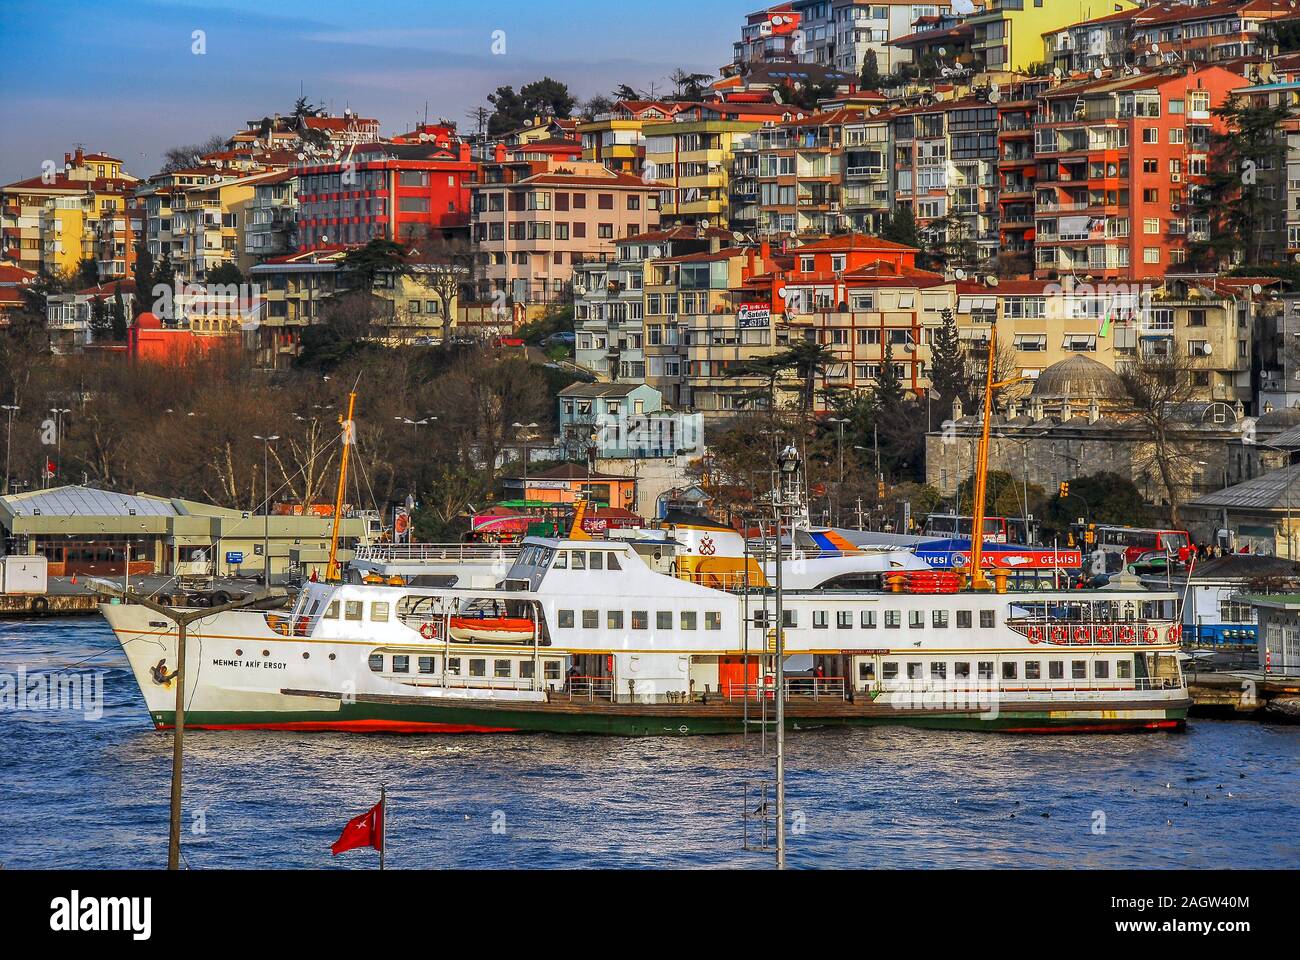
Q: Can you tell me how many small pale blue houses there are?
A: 1